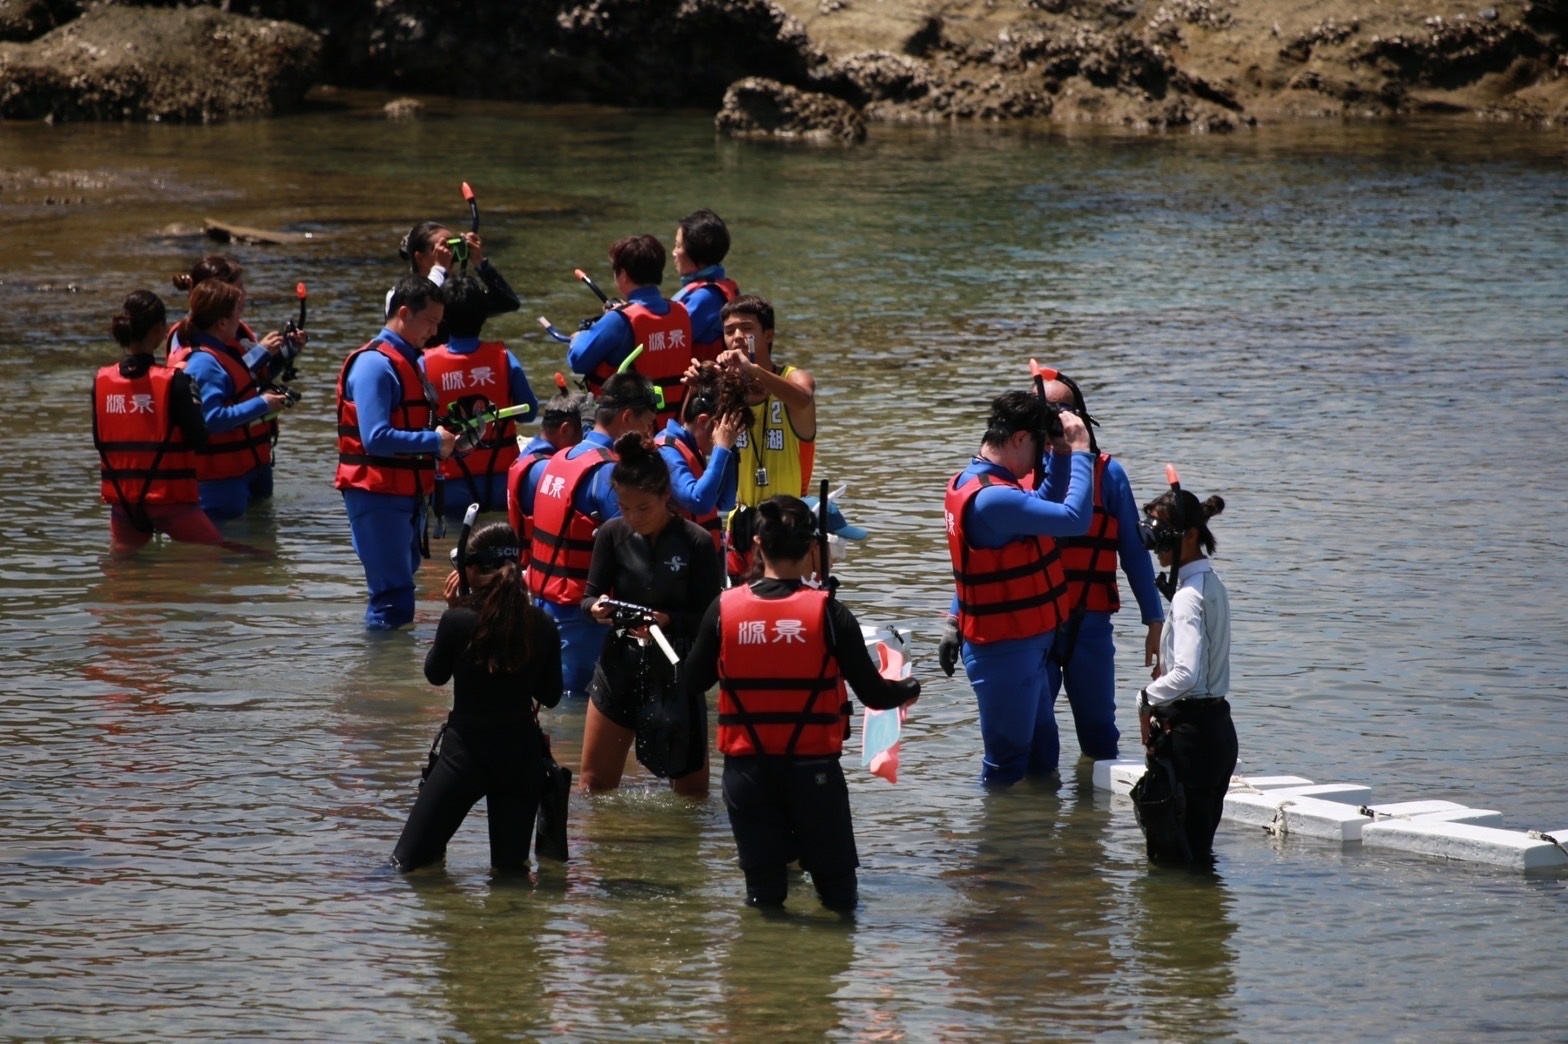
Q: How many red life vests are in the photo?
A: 13